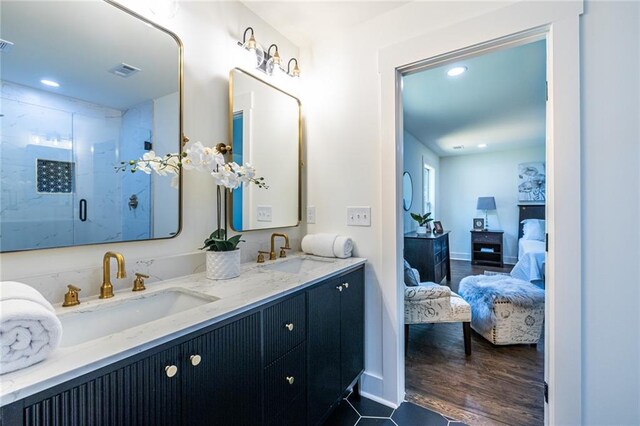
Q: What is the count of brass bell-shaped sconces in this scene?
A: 3